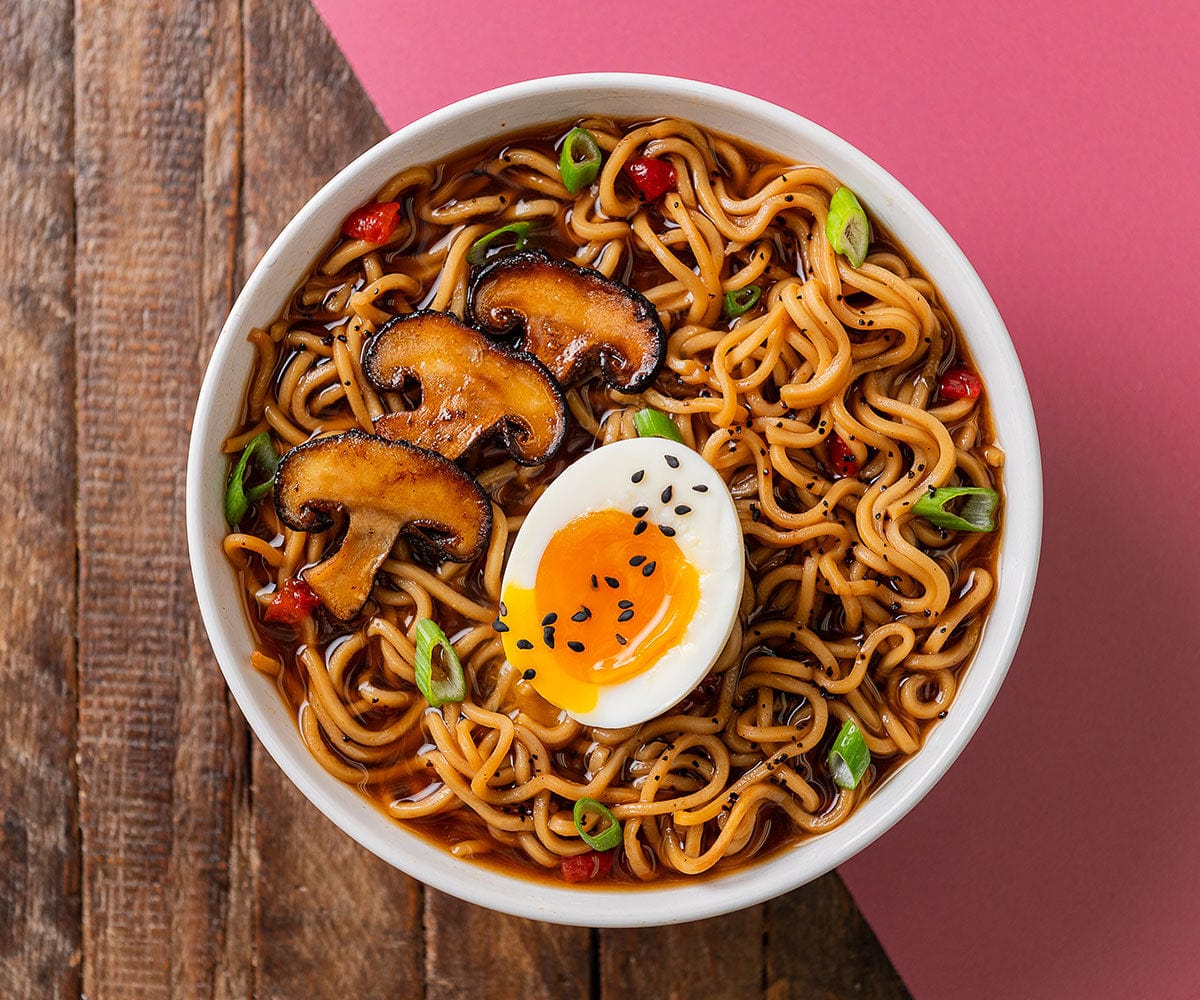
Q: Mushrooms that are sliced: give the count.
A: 3